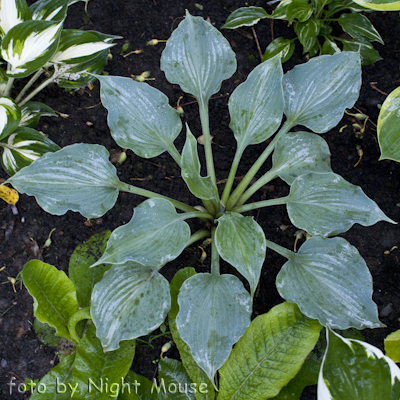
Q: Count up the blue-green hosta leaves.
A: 13